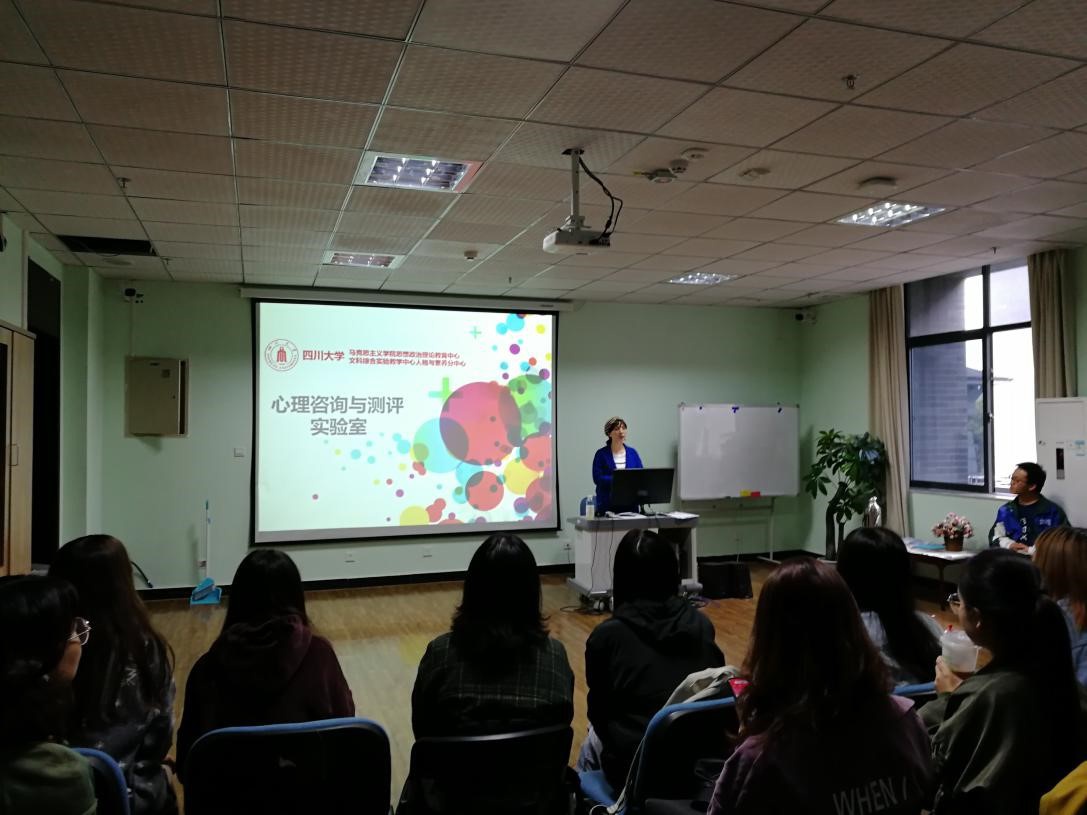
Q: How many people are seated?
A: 10